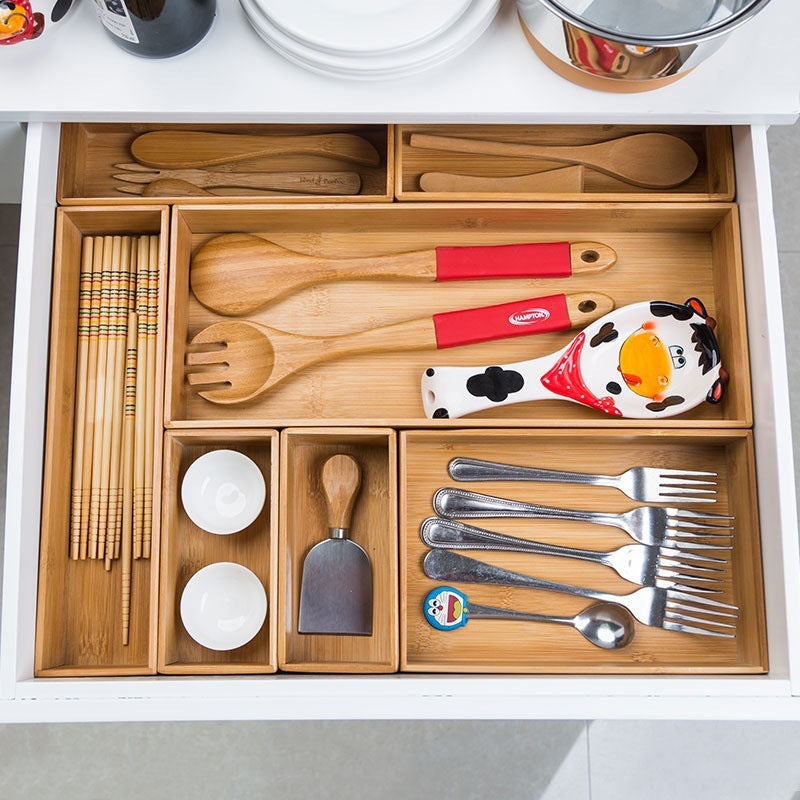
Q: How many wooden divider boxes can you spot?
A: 7